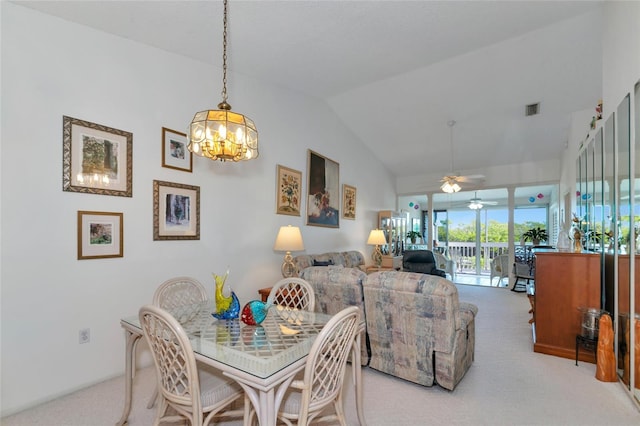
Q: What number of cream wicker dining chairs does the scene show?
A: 4